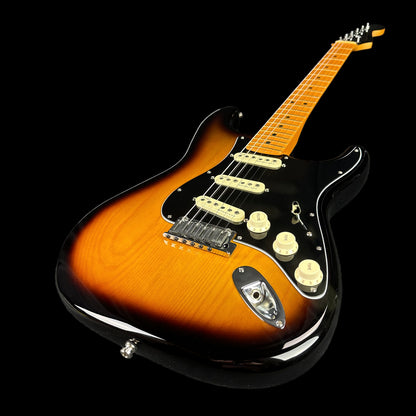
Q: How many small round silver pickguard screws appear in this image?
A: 11